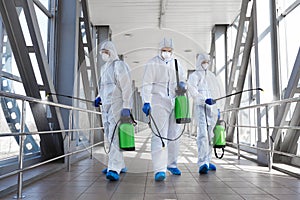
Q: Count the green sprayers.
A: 3